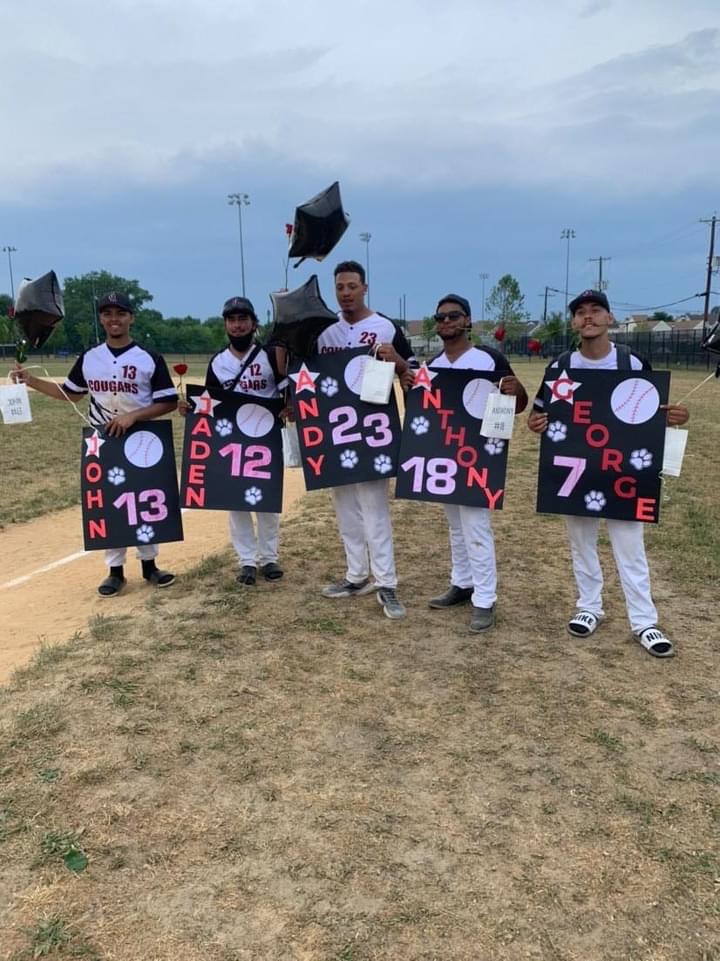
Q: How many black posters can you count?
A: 5